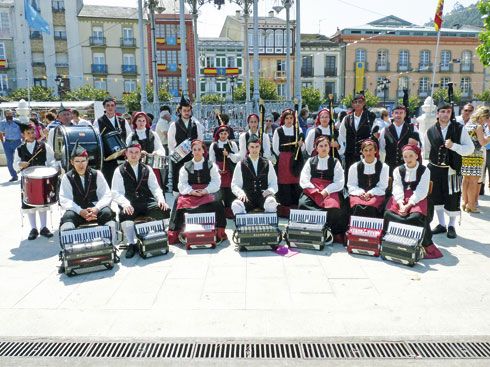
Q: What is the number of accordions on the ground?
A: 7